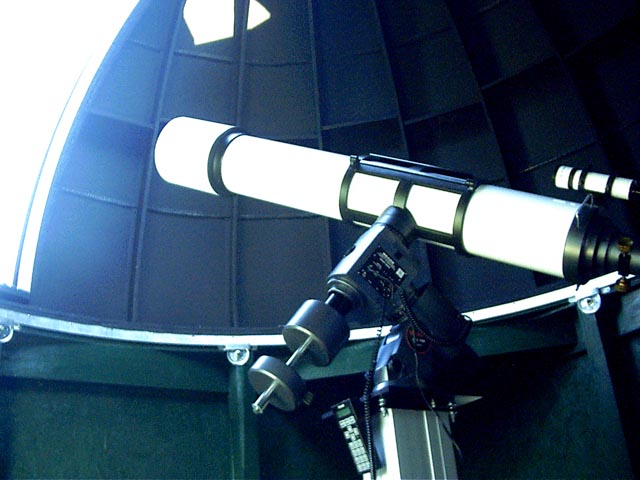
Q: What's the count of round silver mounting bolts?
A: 3